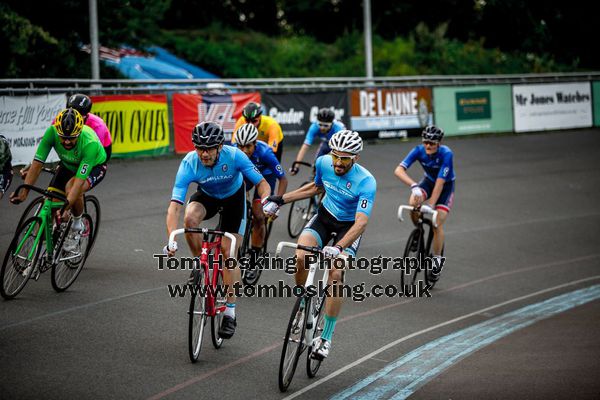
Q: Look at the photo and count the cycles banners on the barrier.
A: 1